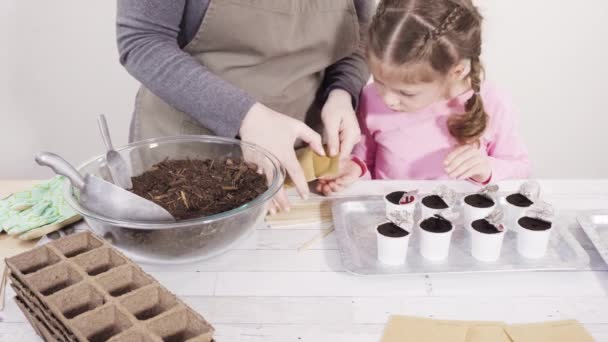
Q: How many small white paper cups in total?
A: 8